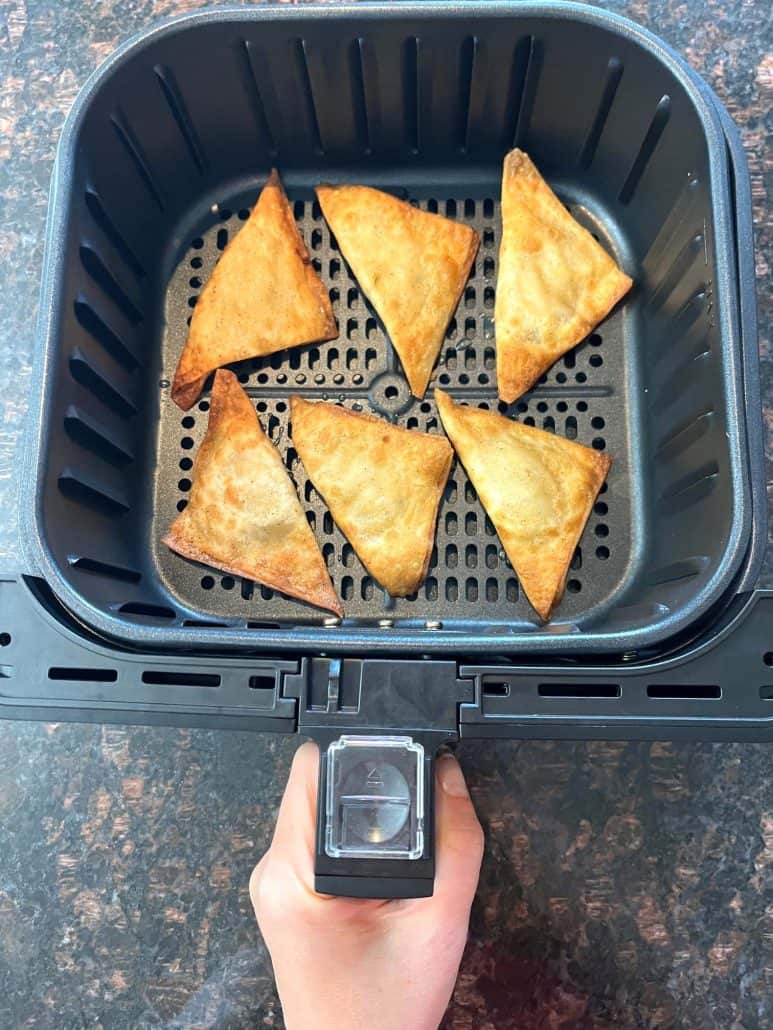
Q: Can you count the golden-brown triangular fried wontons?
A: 6